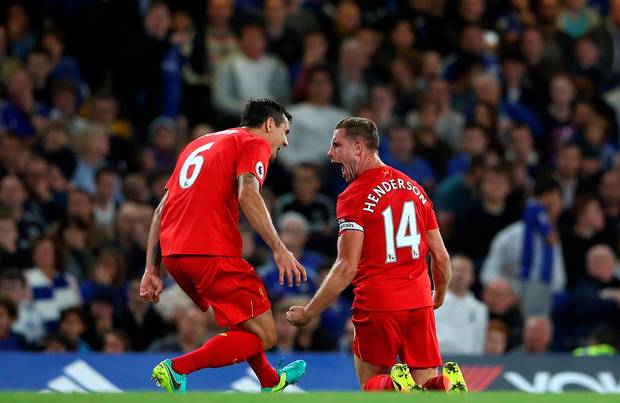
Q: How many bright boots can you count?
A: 4